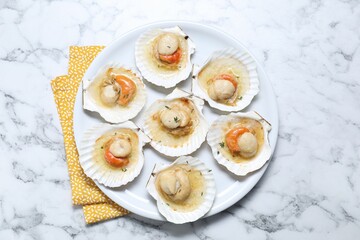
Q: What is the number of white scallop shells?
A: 7